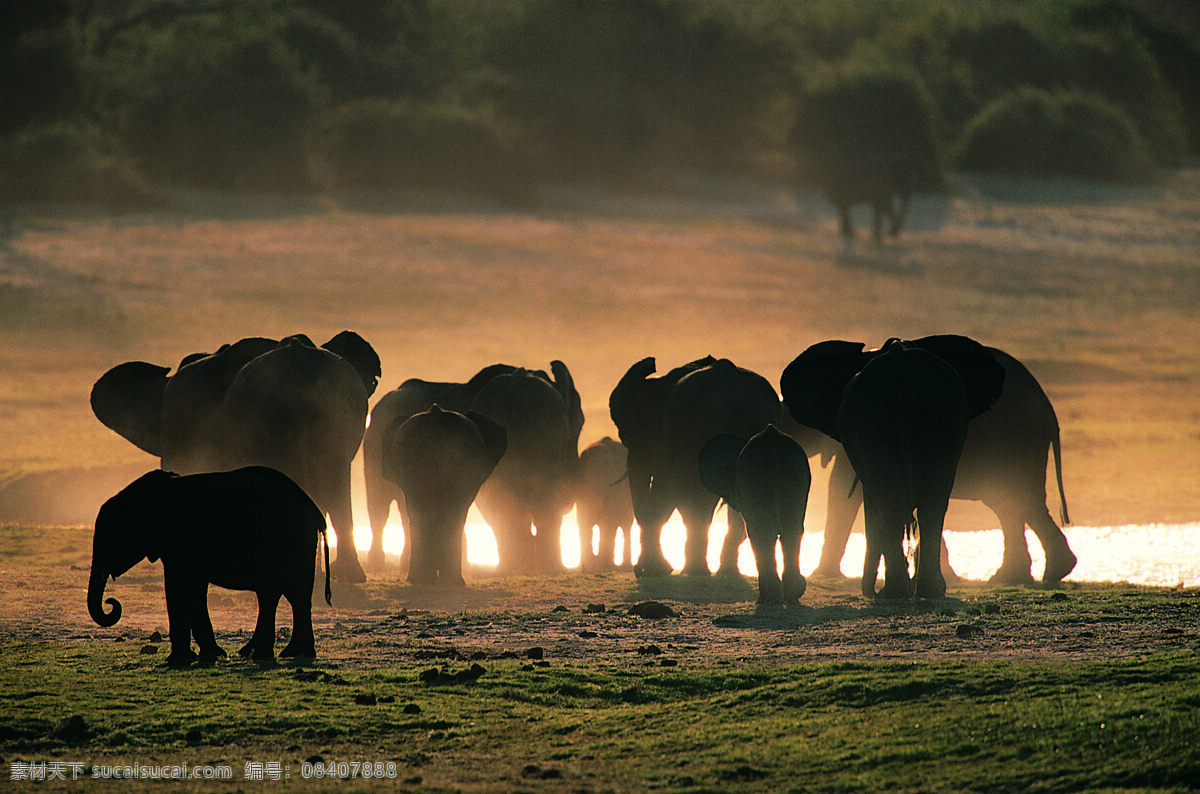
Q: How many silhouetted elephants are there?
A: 11